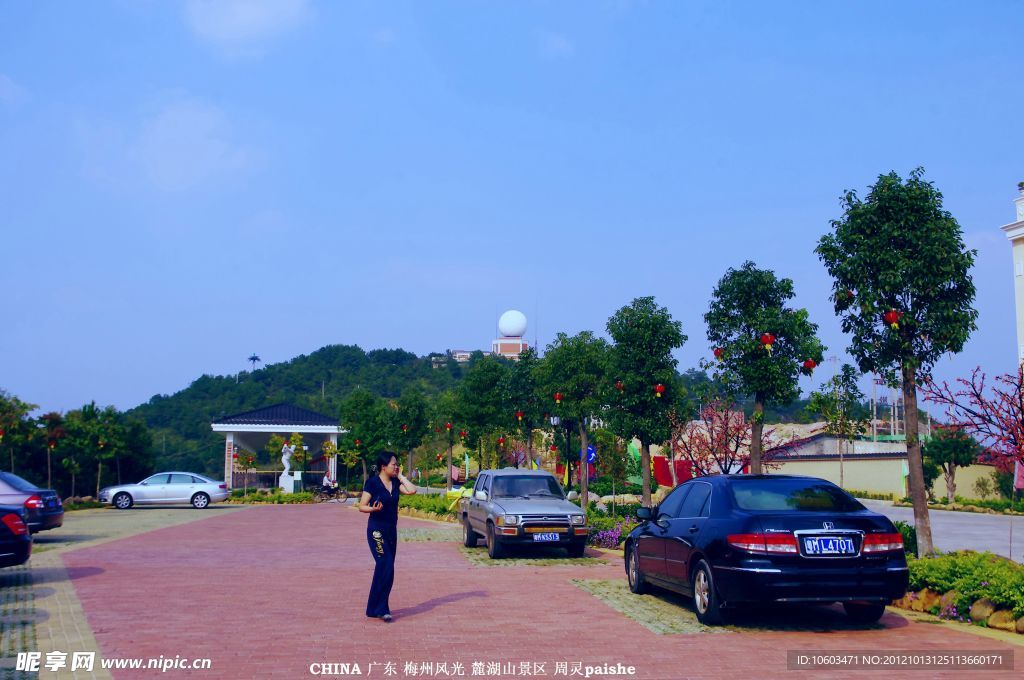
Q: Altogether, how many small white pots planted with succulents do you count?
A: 0